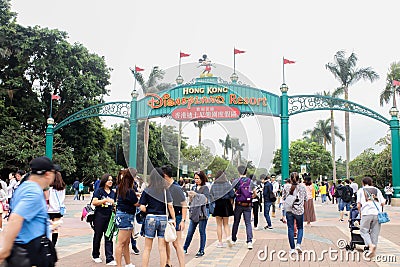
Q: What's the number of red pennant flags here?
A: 6